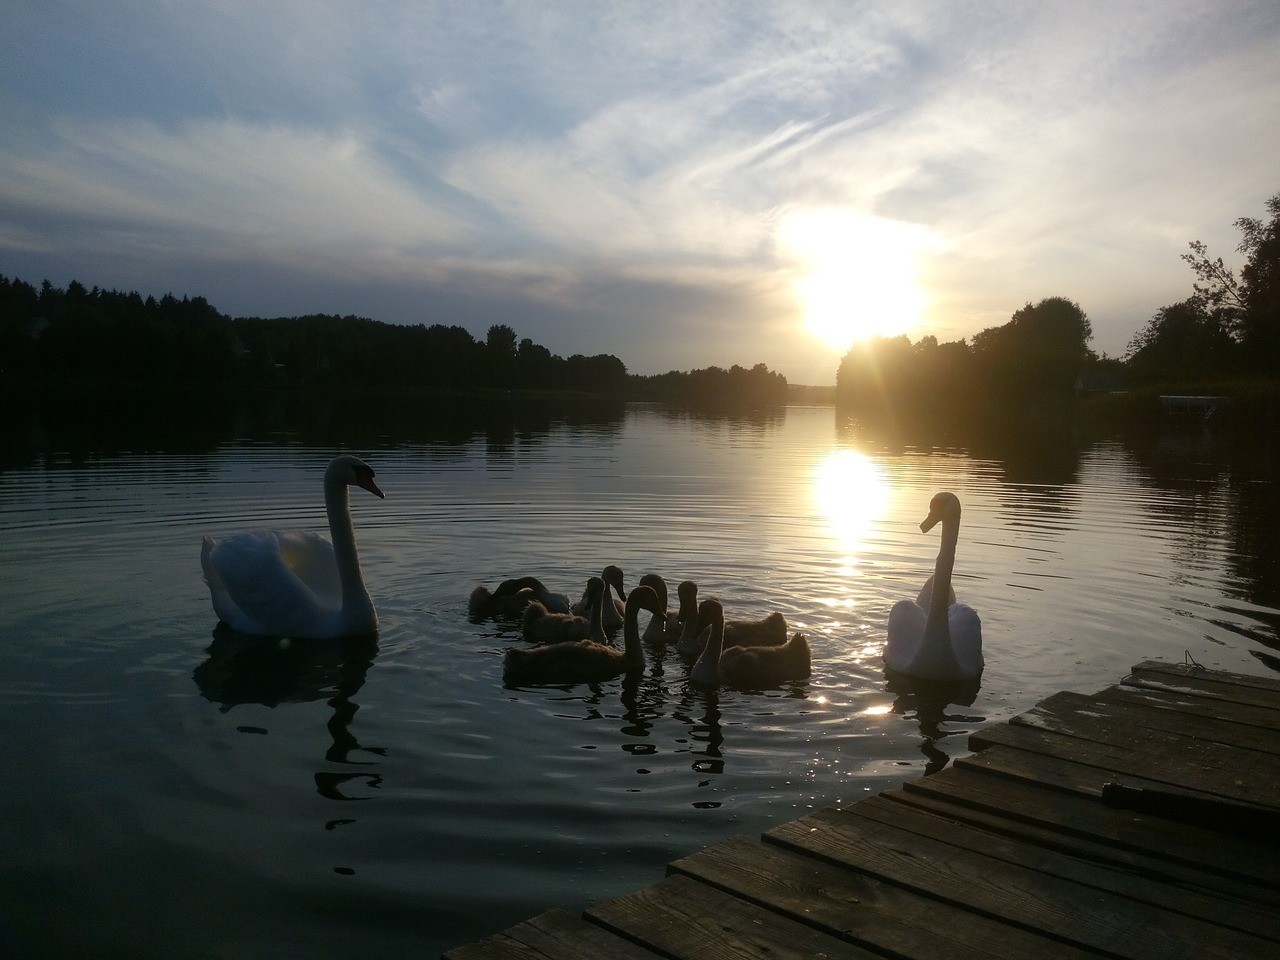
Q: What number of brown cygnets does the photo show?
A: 7